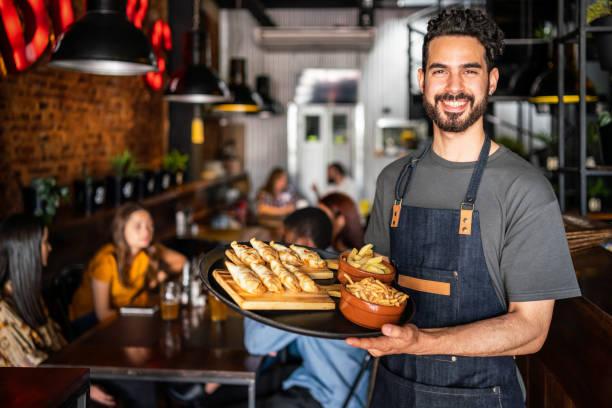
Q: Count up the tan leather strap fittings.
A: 2